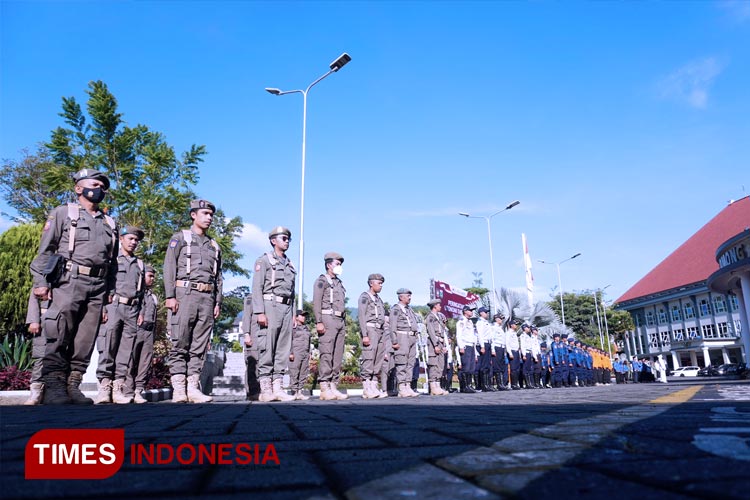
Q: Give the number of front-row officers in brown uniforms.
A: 7